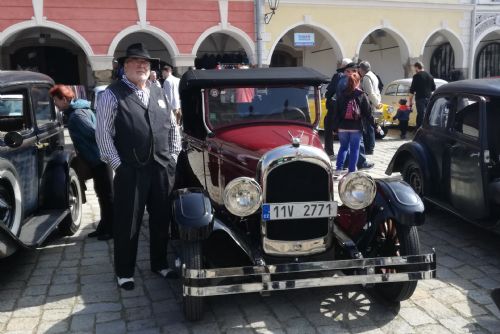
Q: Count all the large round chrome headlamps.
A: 2